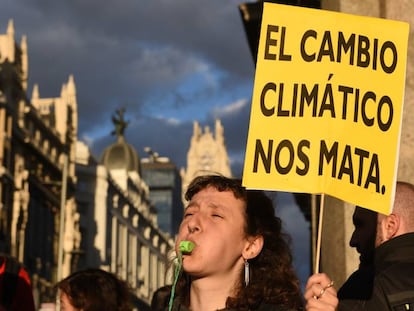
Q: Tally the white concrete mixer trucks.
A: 0